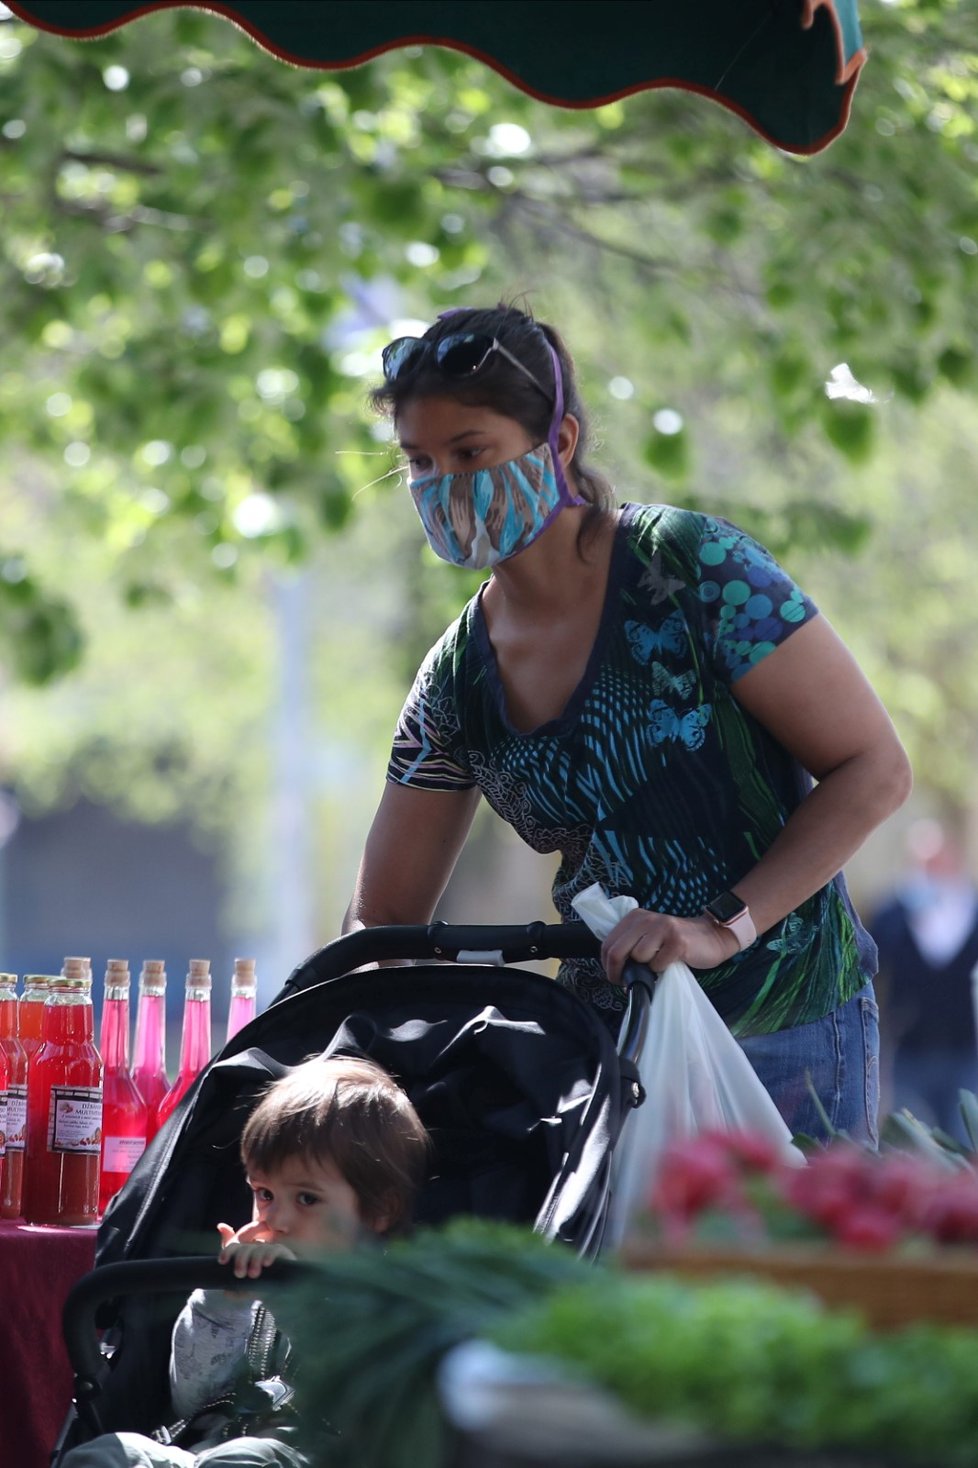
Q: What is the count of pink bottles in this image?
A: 4